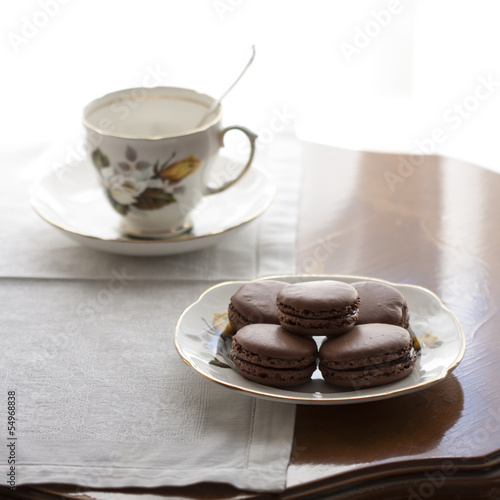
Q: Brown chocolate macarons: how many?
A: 5